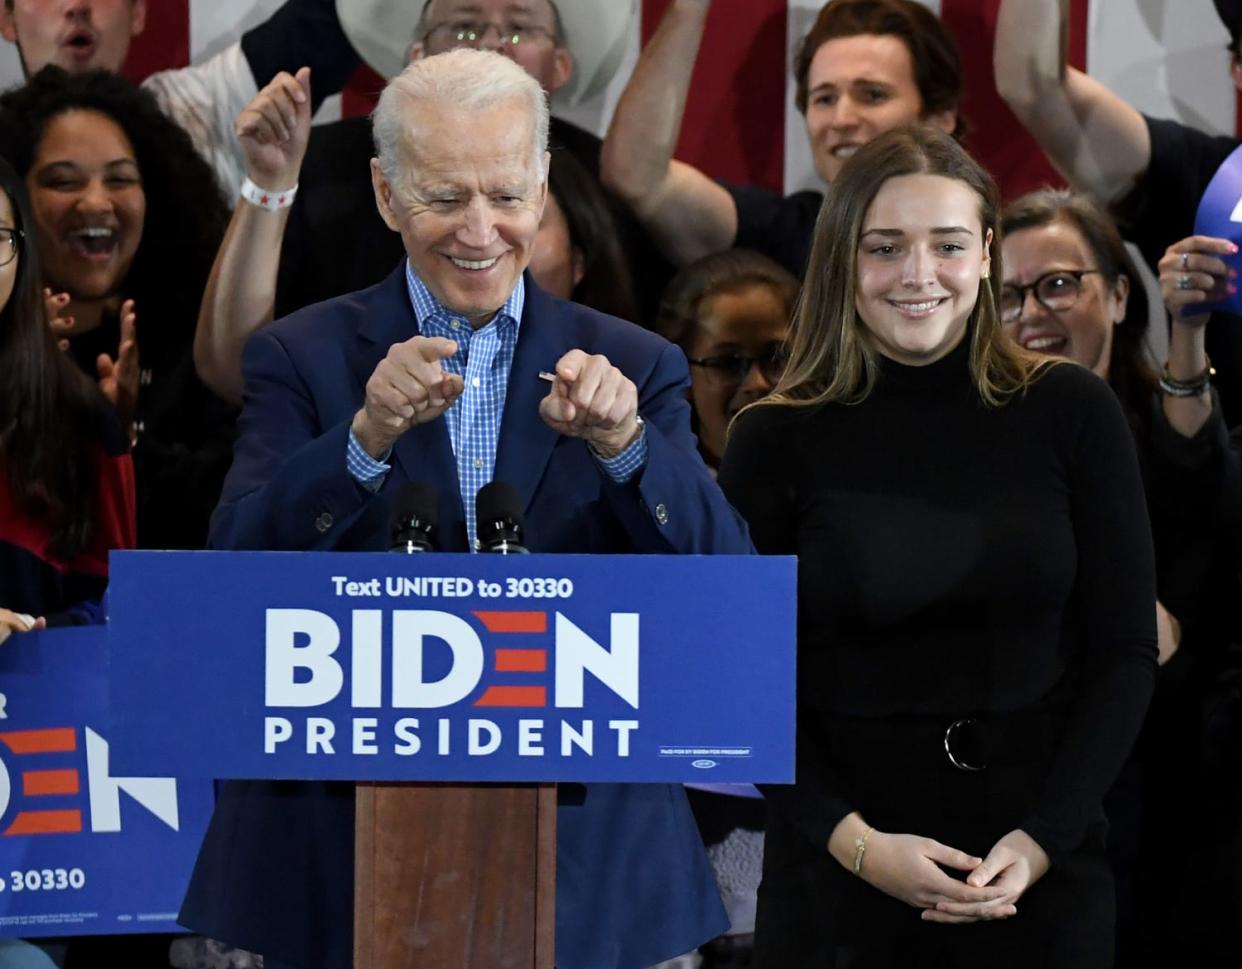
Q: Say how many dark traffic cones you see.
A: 0